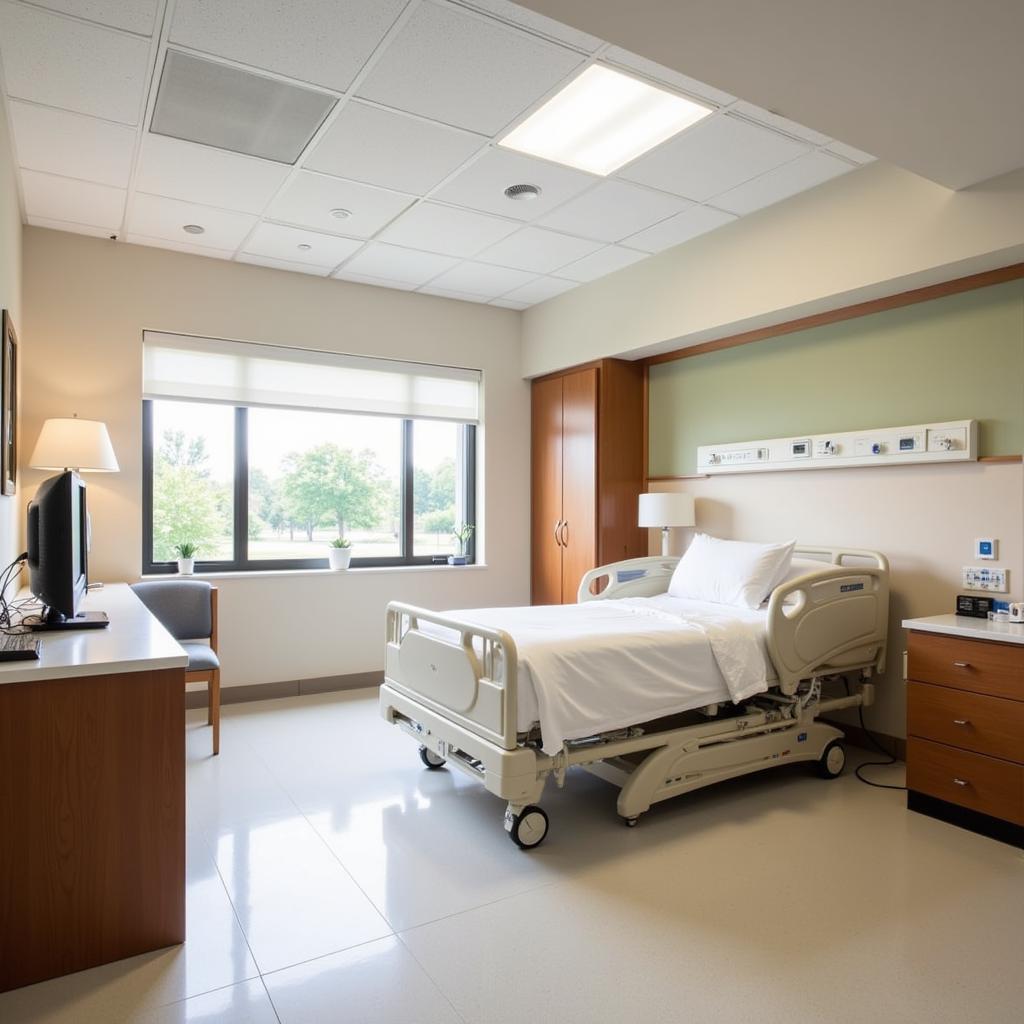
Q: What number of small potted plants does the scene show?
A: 3